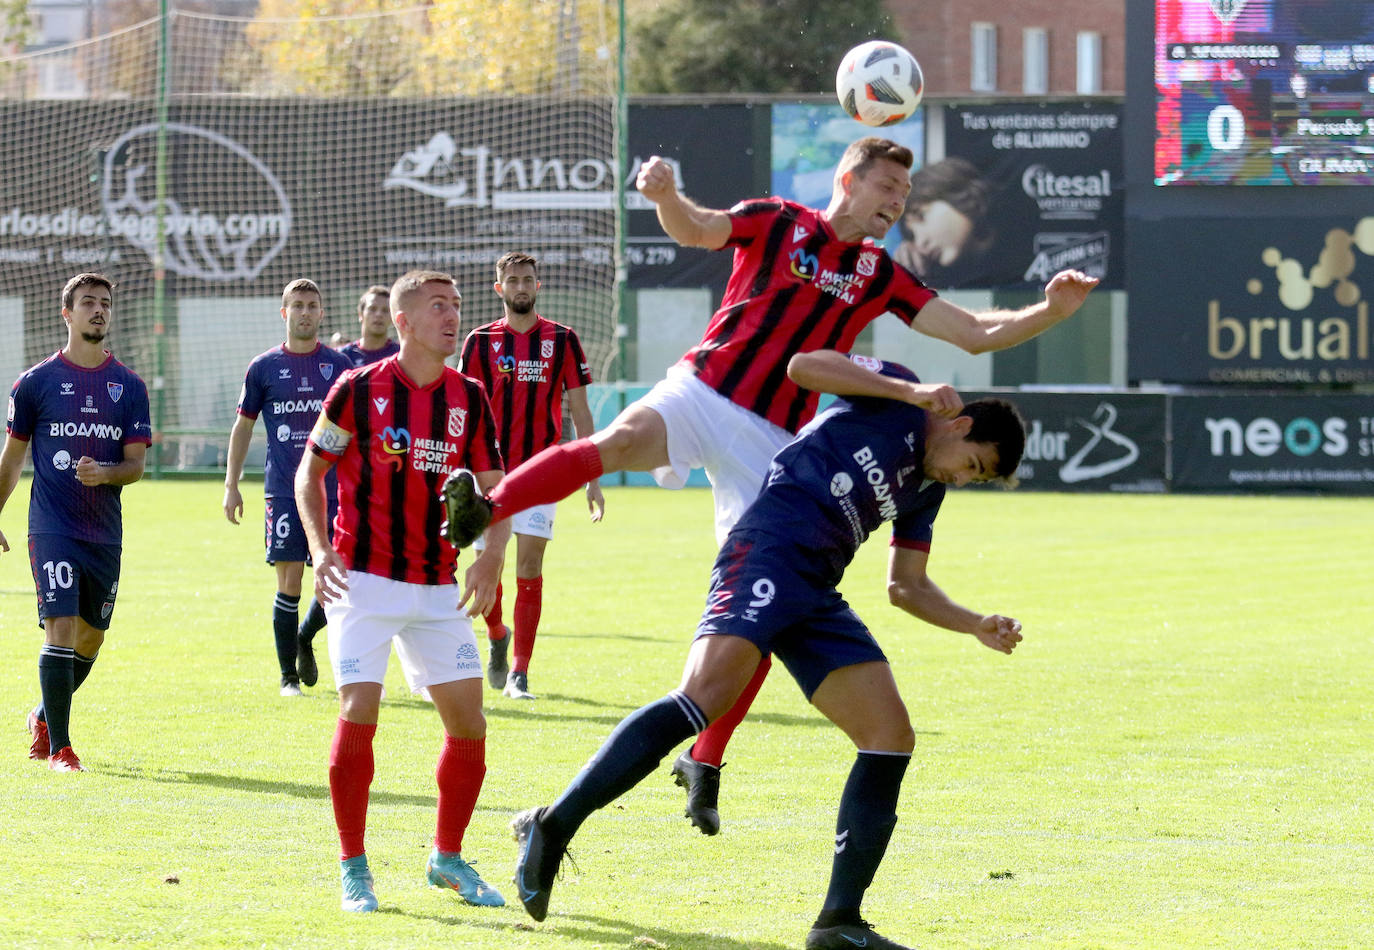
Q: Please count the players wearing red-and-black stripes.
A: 3